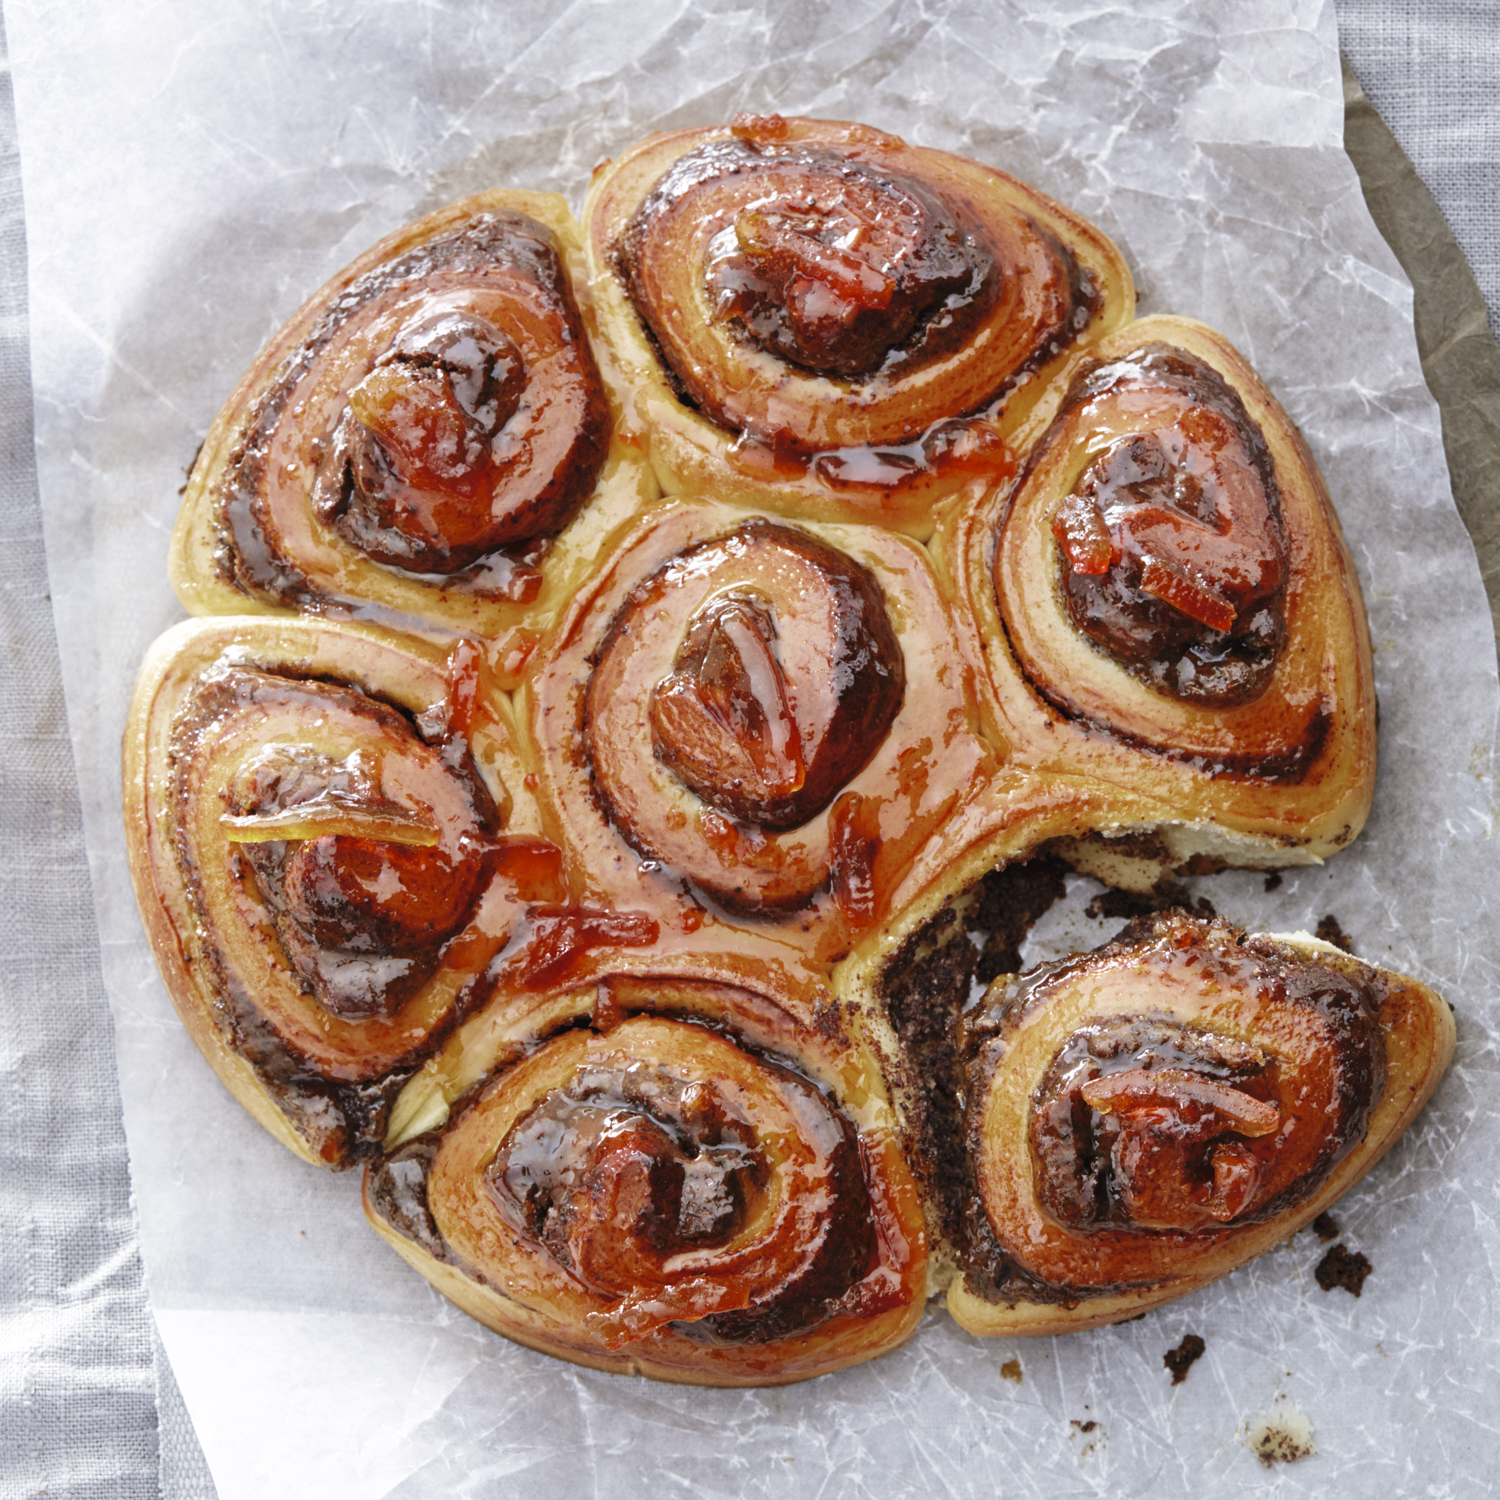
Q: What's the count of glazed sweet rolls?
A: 7